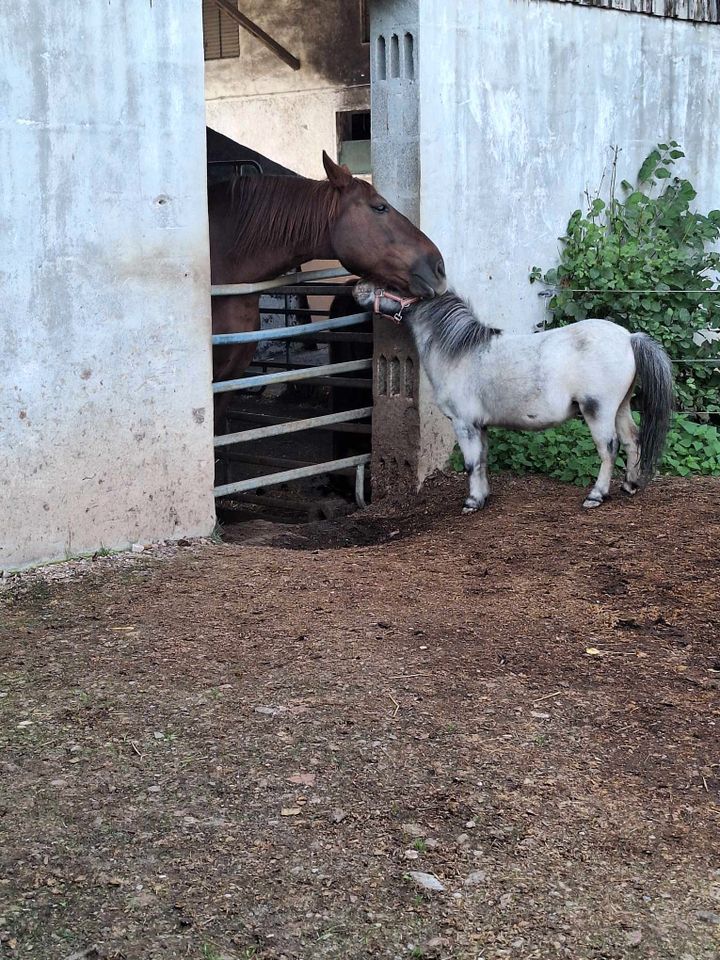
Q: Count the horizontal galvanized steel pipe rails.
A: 5